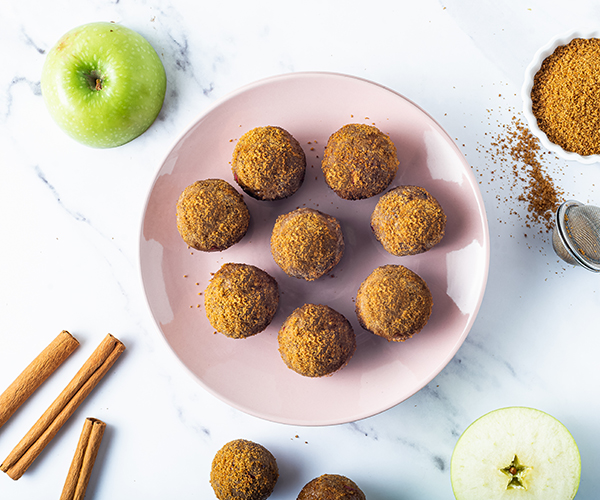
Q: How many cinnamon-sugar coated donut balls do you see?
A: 10